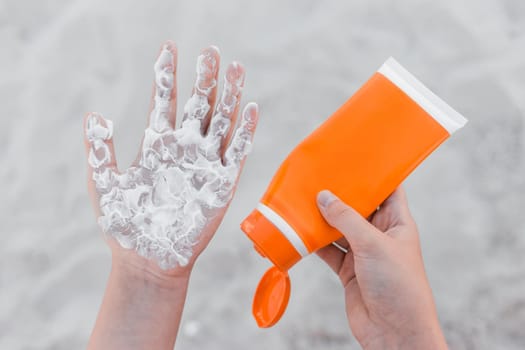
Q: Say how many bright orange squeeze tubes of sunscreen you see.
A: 1